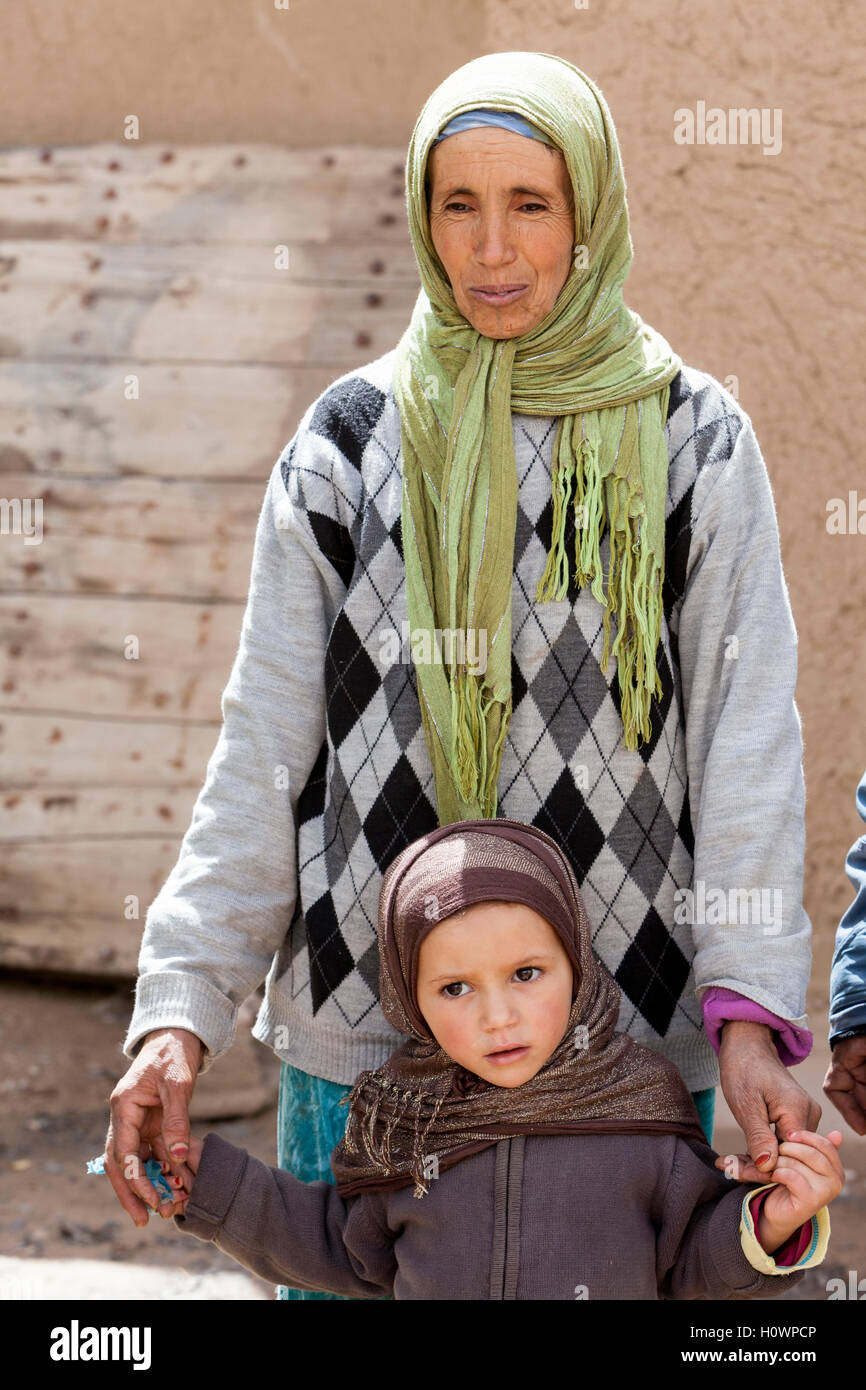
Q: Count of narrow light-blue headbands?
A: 1